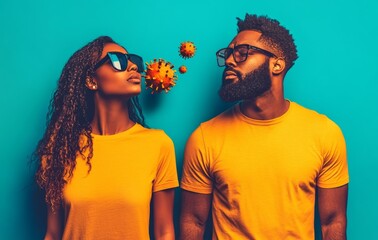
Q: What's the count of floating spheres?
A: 3